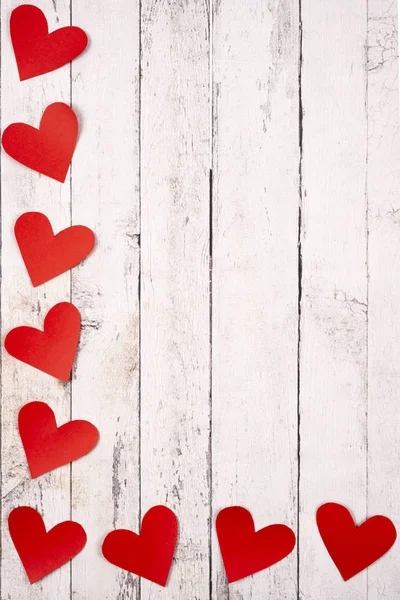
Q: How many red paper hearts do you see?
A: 9